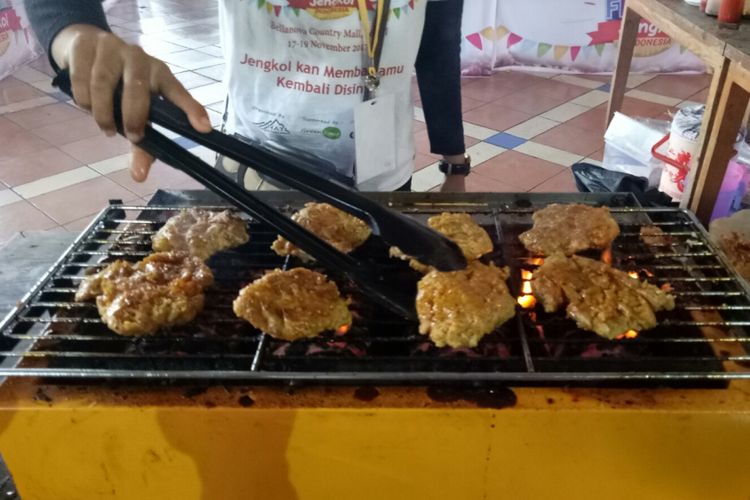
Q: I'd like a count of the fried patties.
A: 8